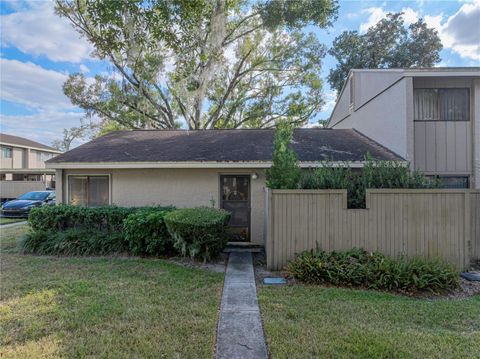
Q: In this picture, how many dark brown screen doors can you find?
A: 1